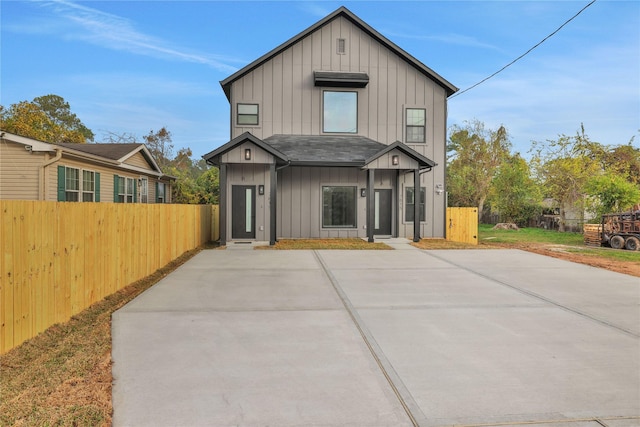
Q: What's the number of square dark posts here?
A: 4